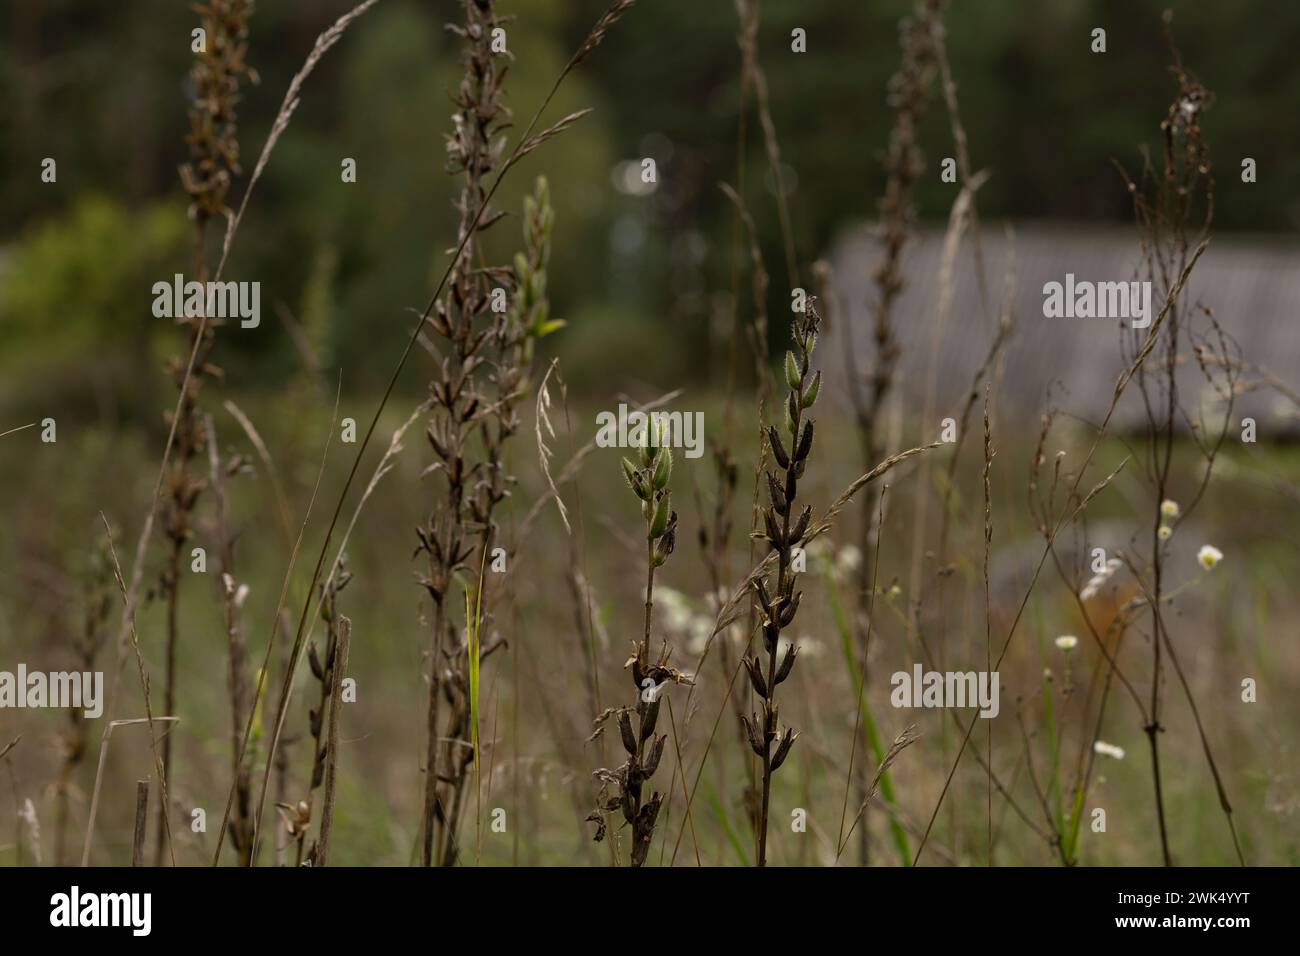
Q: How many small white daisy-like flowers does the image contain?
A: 5